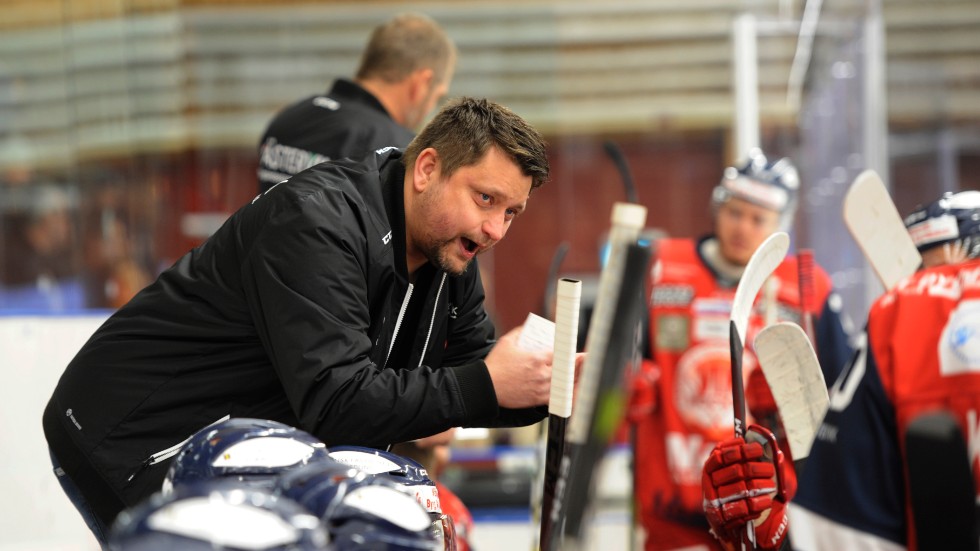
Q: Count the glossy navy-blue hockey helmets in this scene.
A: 6